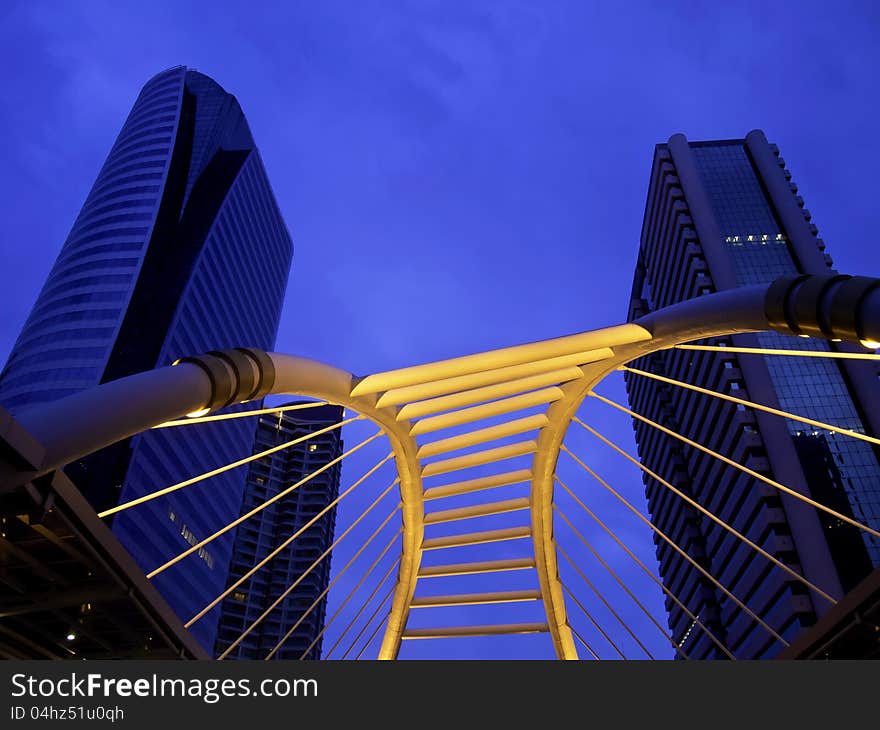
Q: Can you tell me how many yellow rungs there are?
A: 12